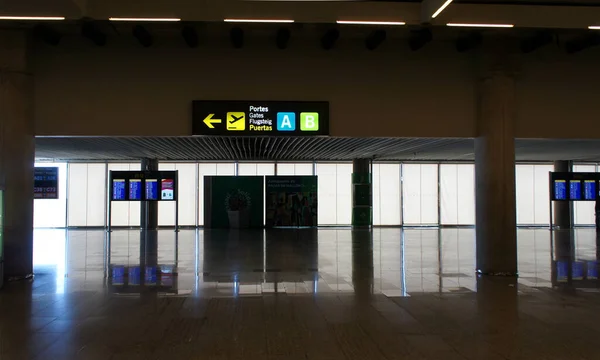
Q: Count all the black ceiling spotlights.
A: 12